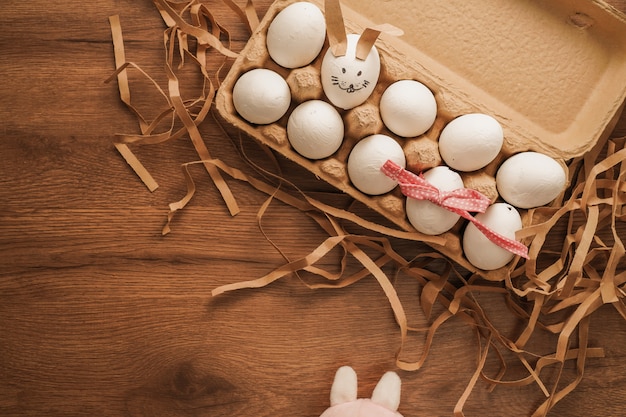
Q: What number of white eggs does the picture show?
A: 10